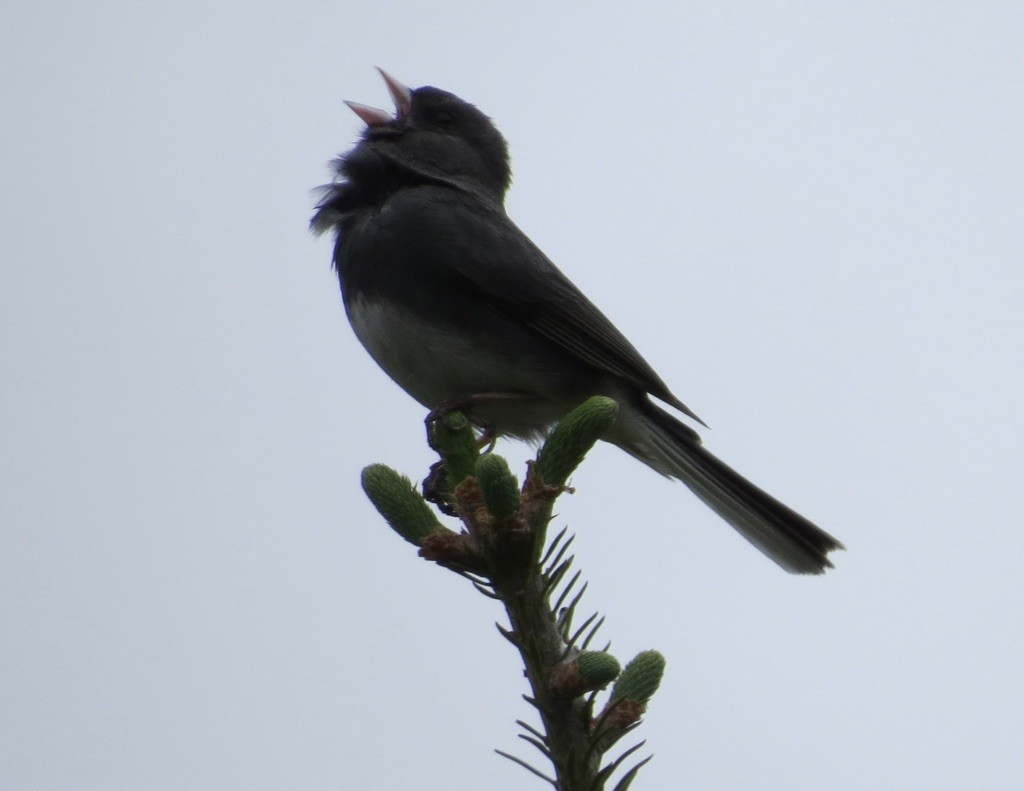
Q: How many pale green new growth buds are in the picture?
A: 6